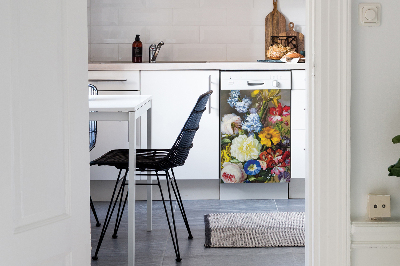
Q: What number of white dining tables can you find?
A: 1